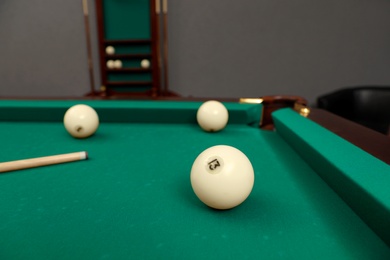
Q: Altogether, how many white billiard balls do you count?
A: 7